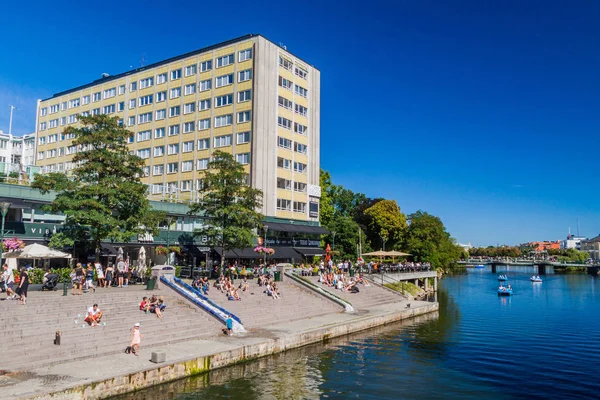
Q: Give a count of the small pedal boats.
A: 3